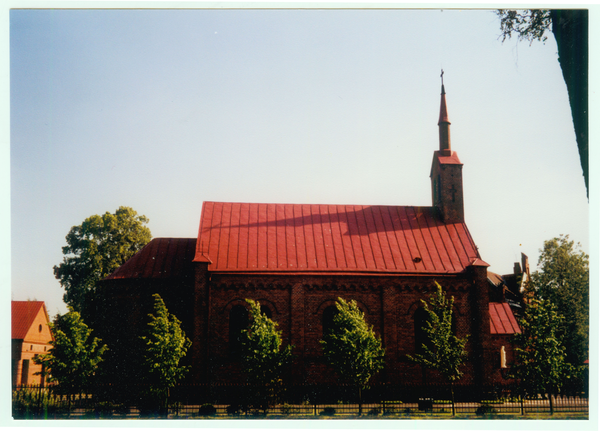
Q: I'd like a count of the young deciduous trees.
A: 6